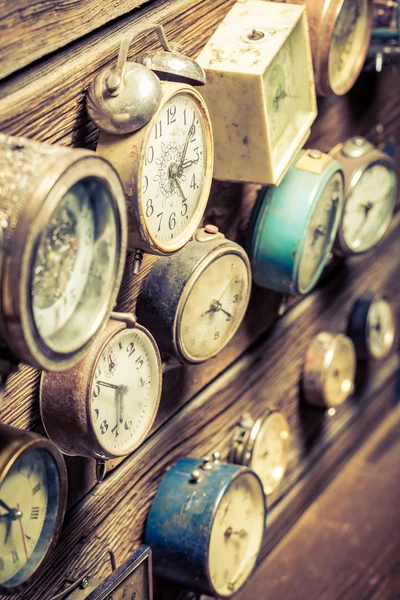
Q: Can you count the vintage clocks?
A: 14